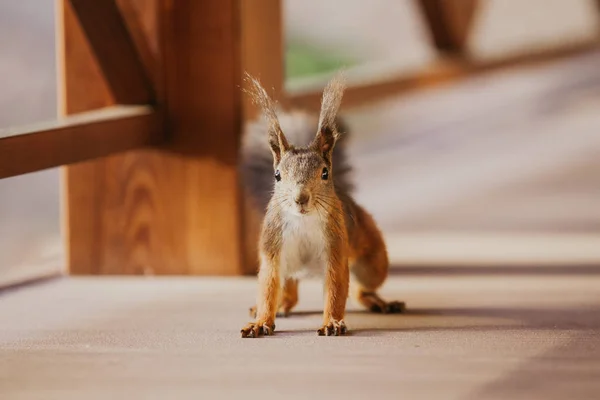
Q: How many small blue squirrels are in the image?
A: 0